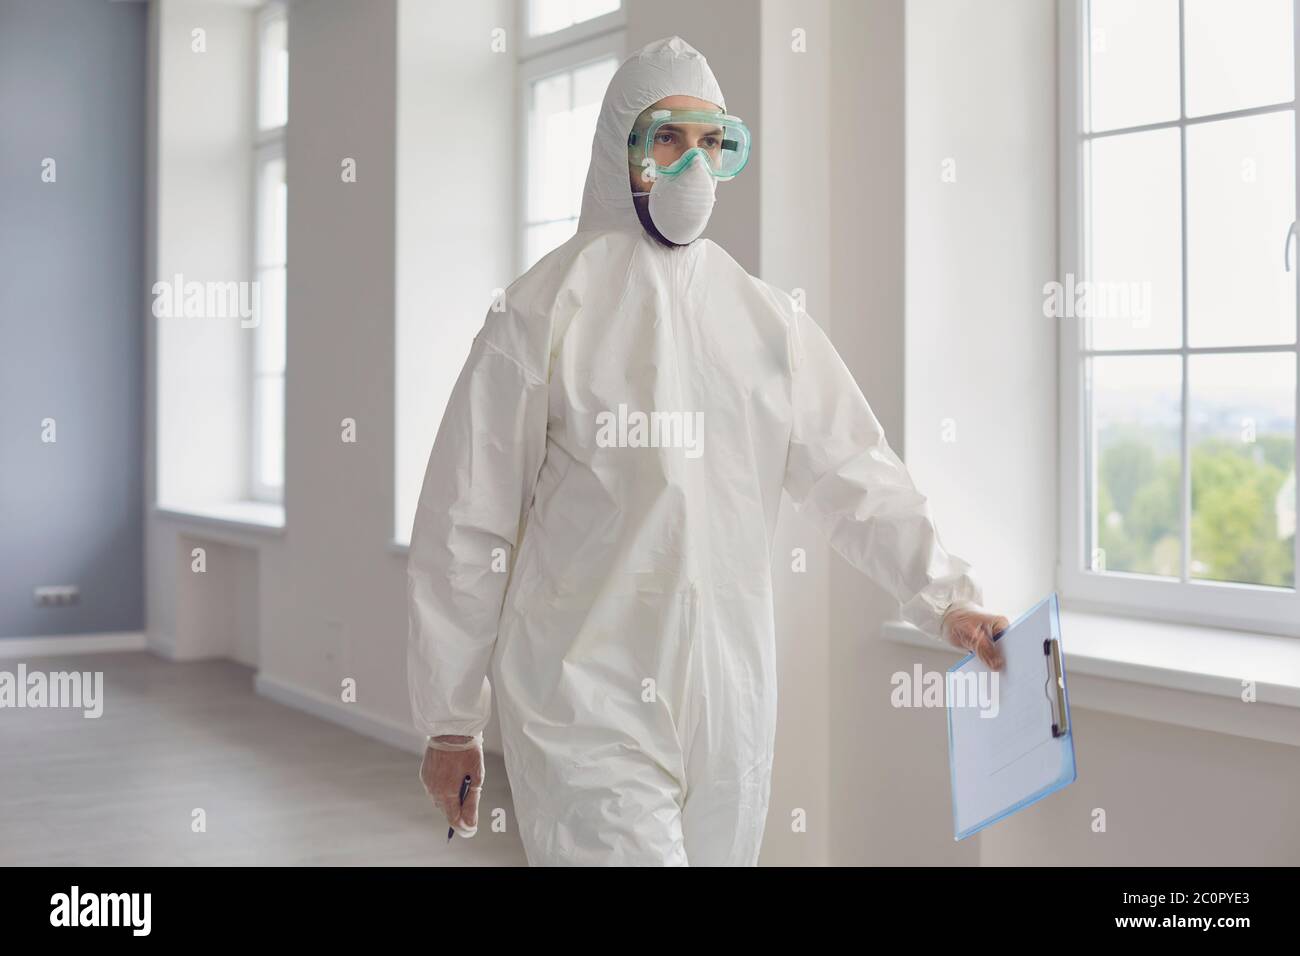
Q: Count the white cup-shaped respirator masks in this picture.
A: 1